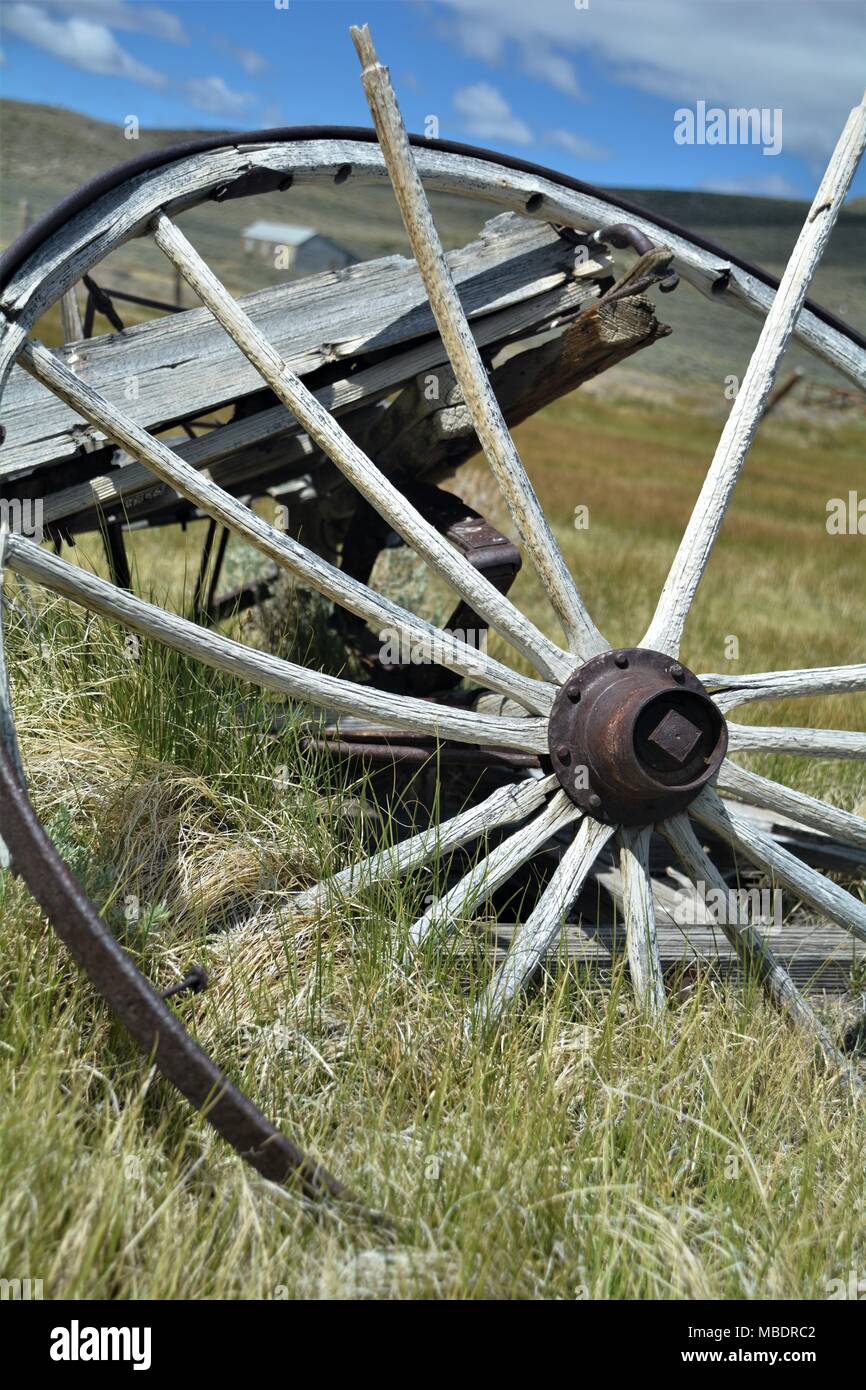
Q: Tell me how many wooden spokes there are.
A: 14